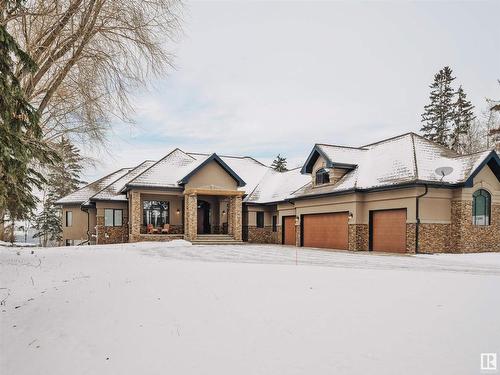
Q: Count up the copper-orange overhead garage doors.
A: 3